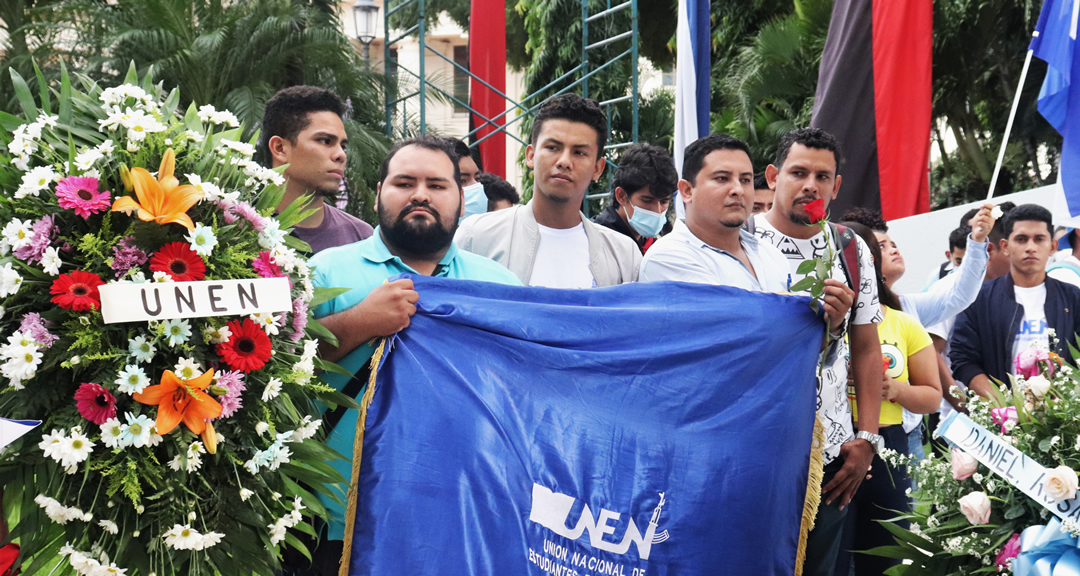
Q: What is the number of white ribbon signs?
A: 2